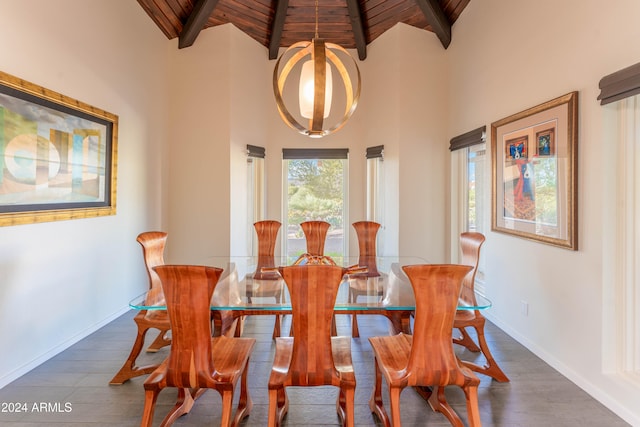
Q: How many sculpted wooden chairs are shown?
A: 8